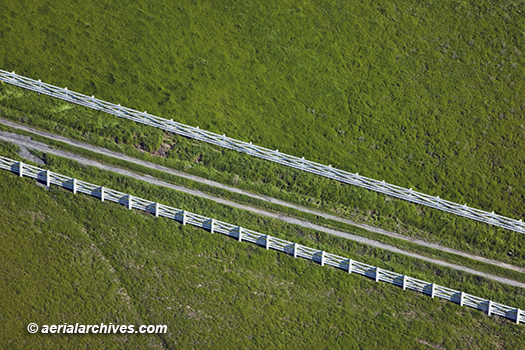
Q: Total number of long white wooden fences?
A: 2